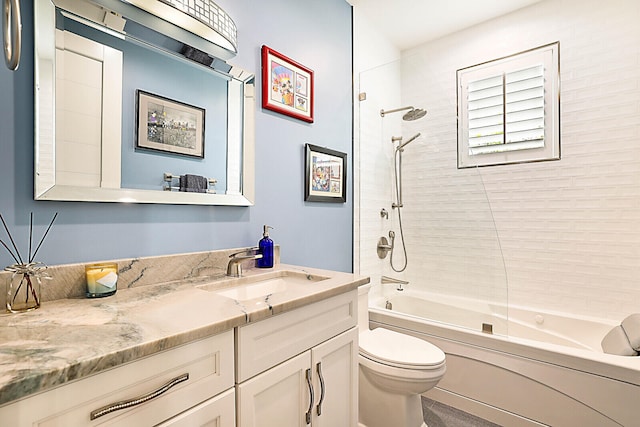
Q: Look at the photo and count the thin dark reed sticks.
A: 4